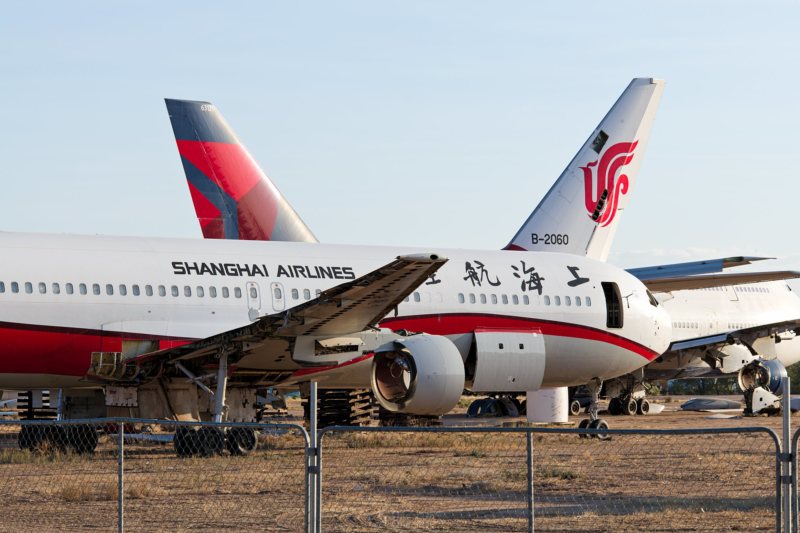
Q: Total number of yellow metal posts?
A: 0